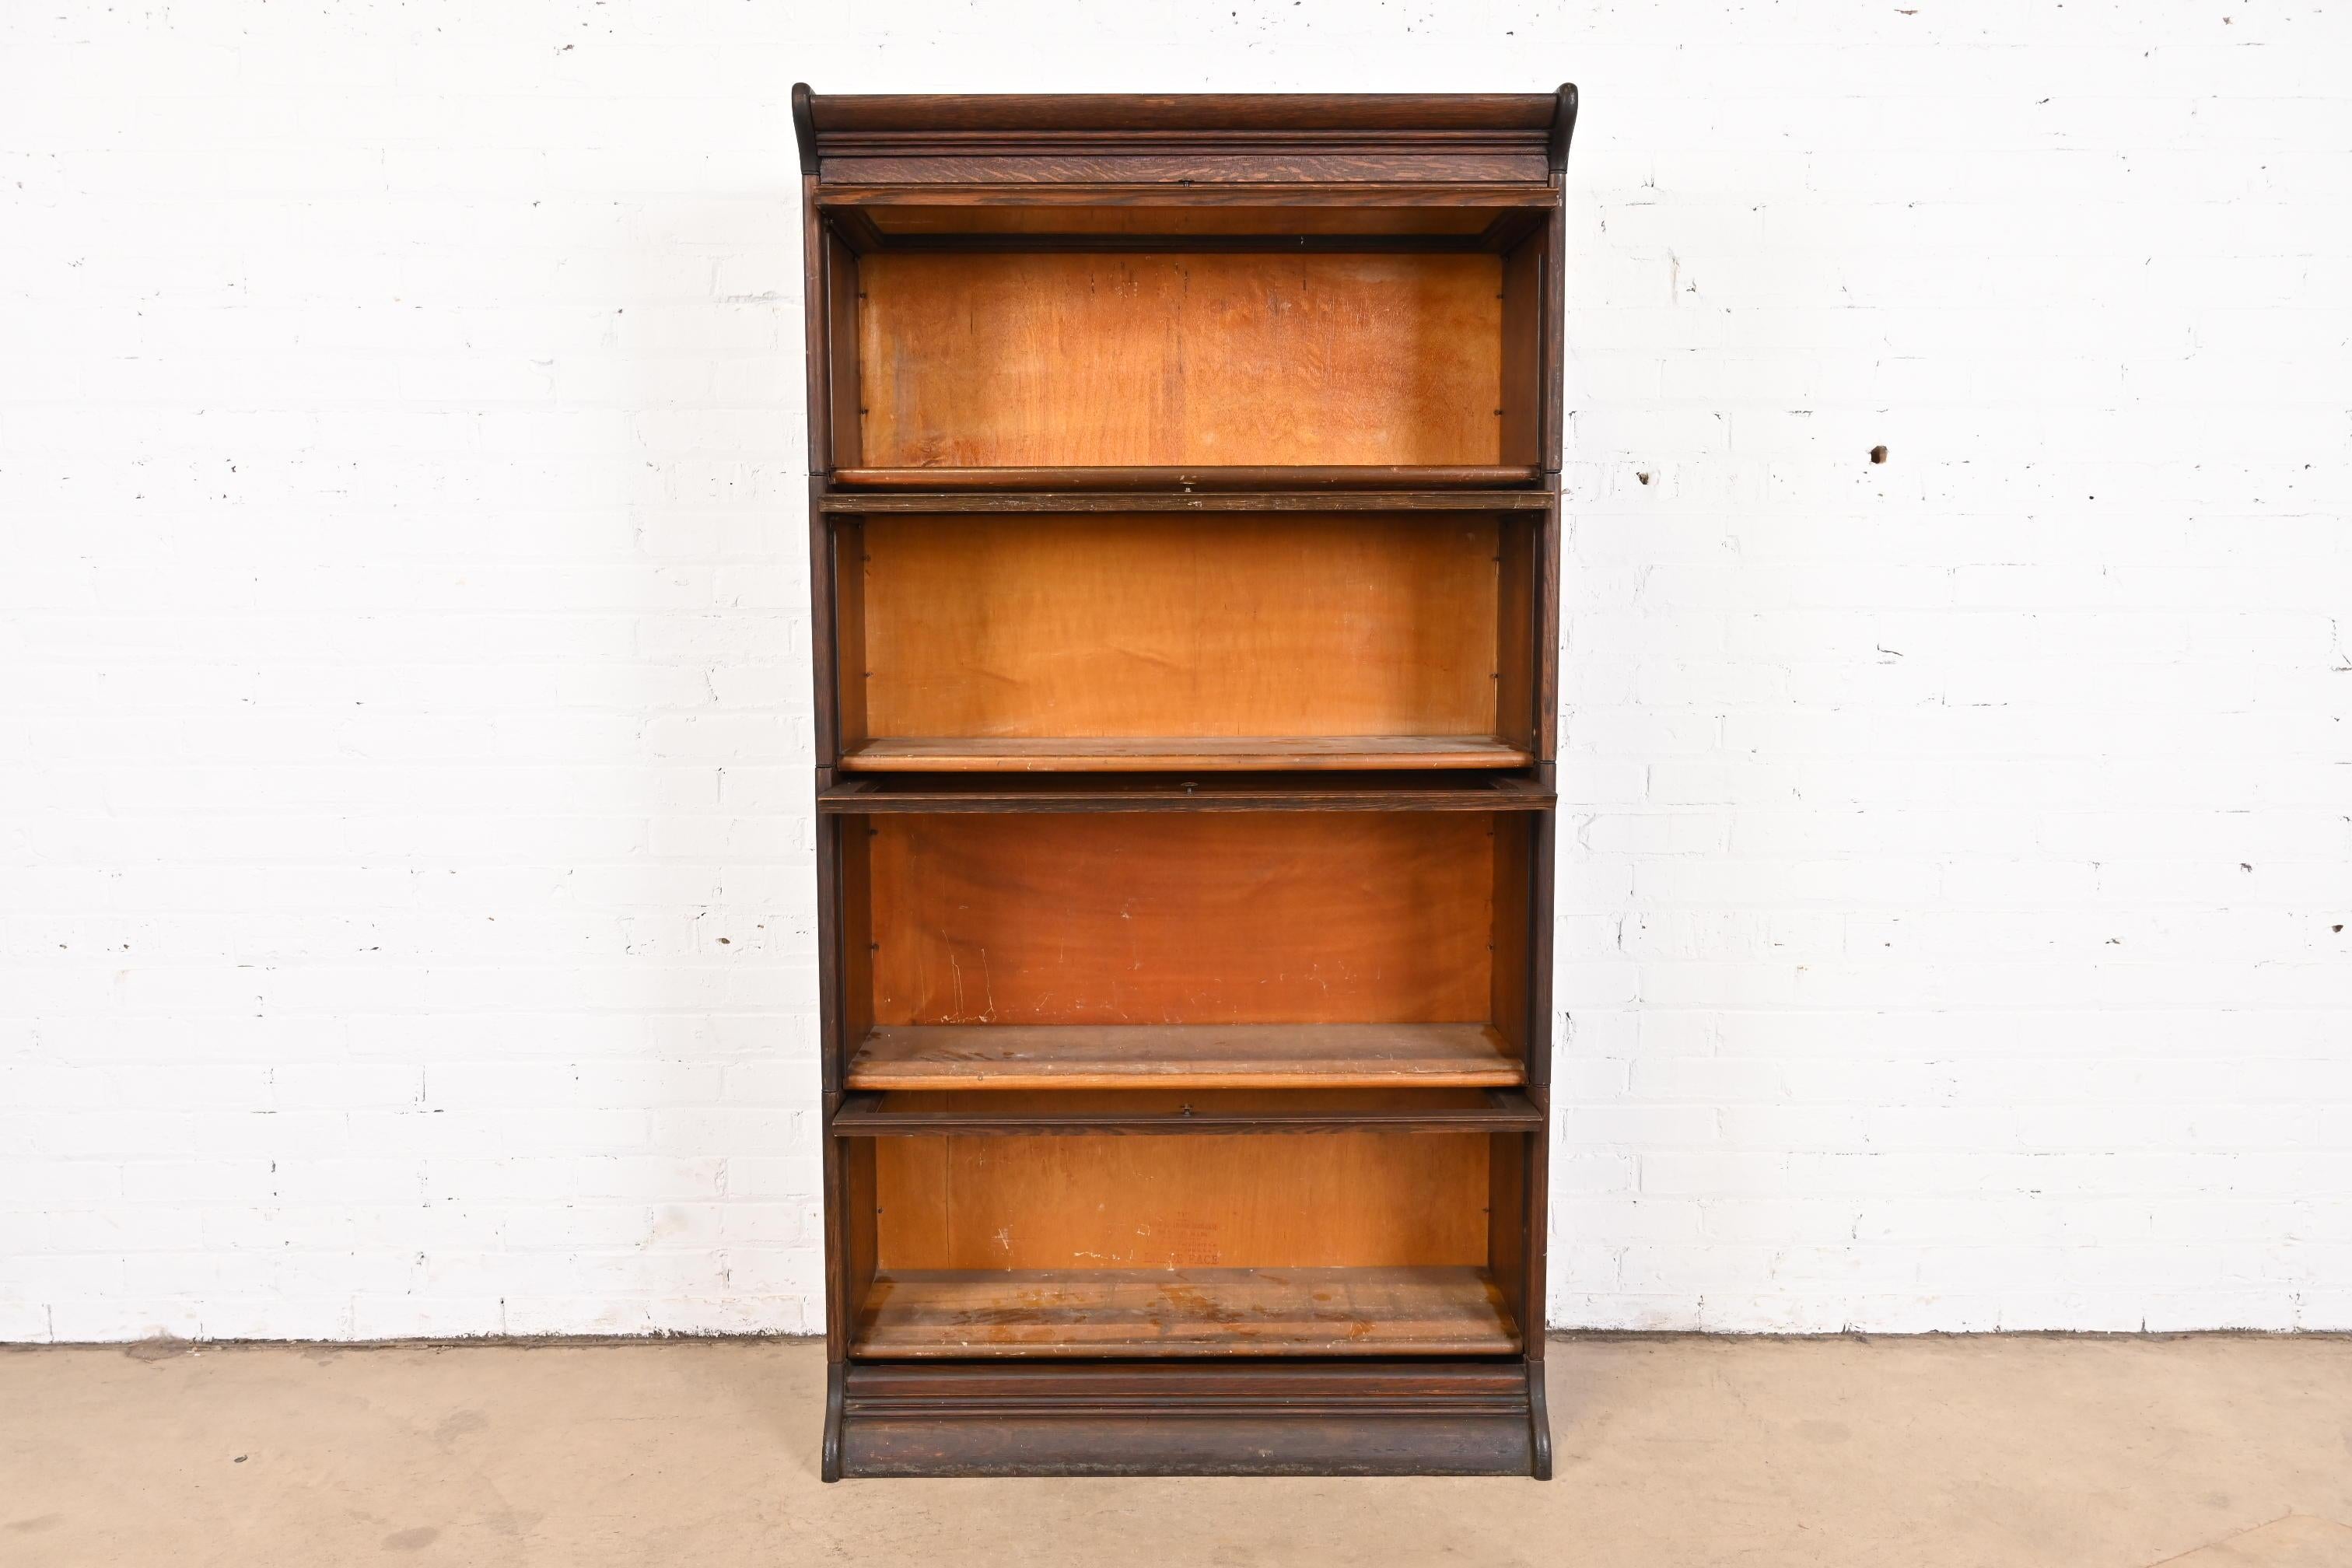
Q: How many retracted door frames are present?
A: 4